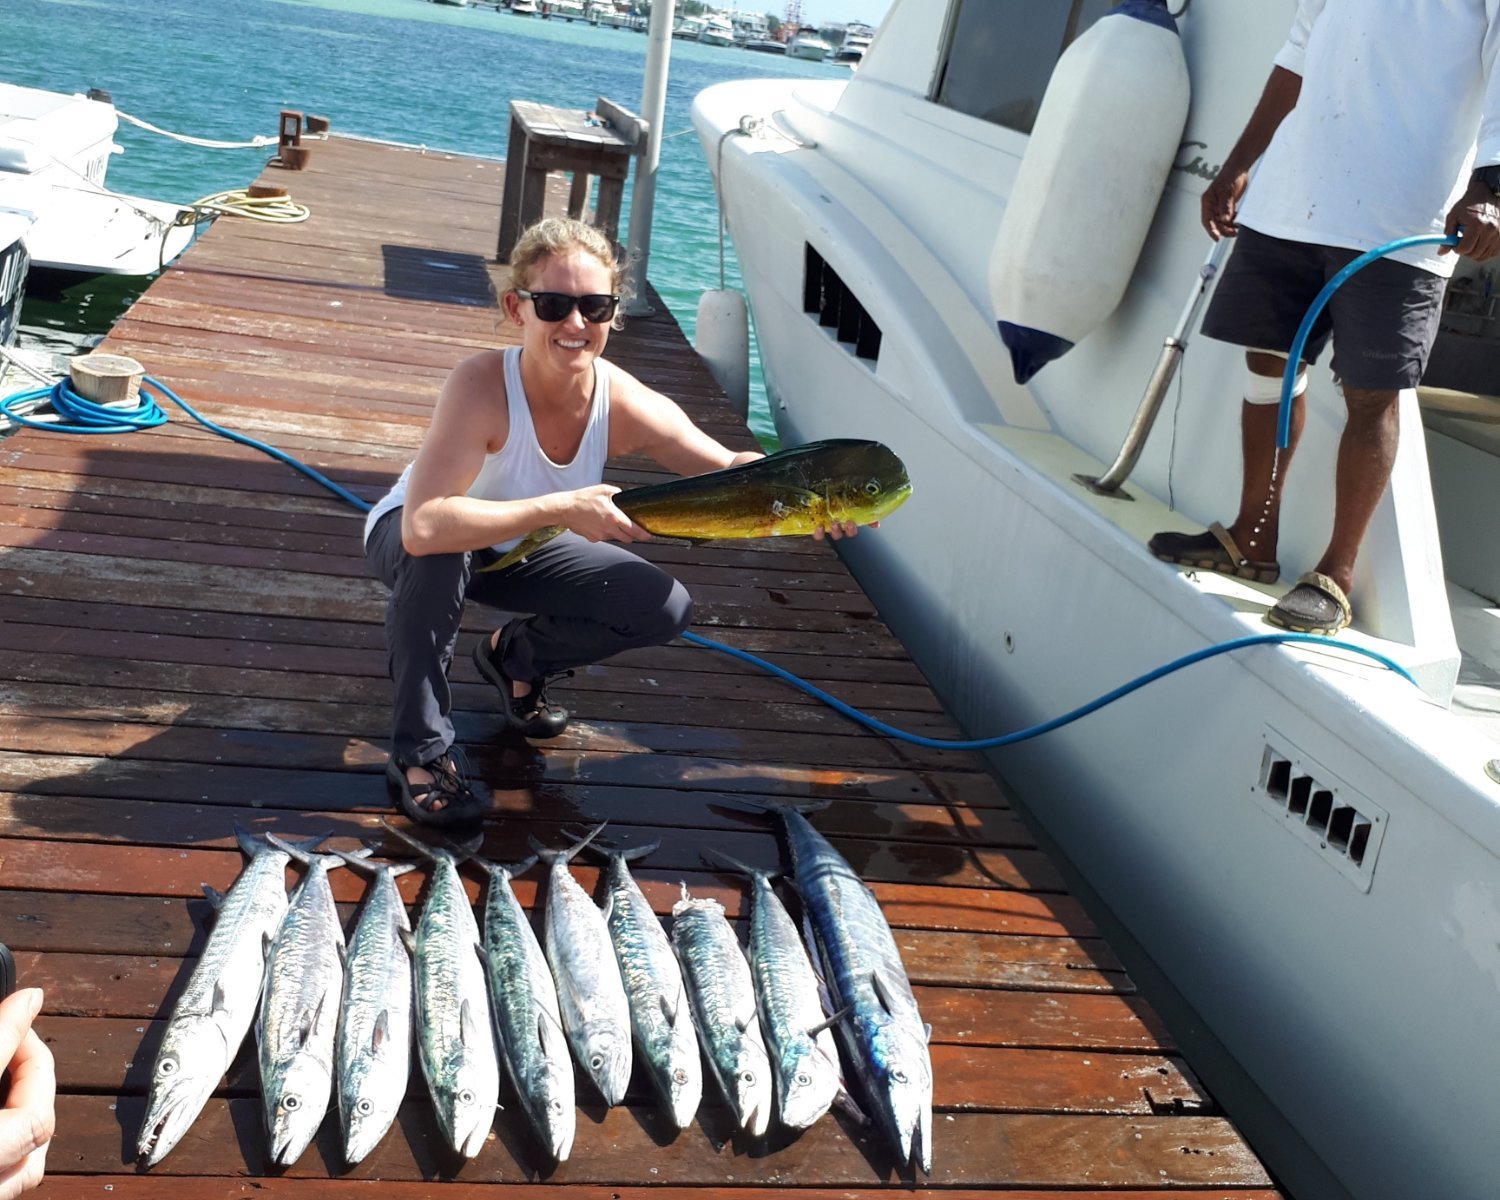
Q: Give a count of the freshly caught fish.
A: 11